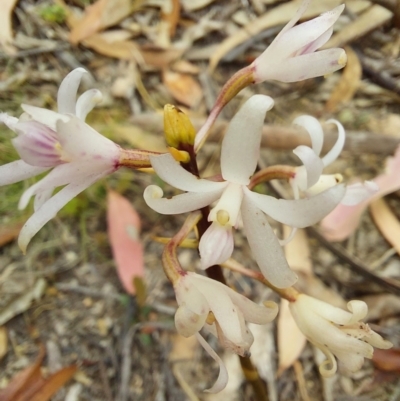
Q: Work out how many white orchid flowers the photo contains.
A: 6